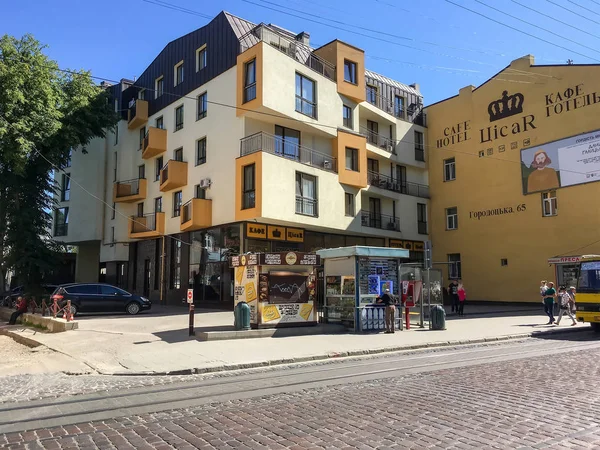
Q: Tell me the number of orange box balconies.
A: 6